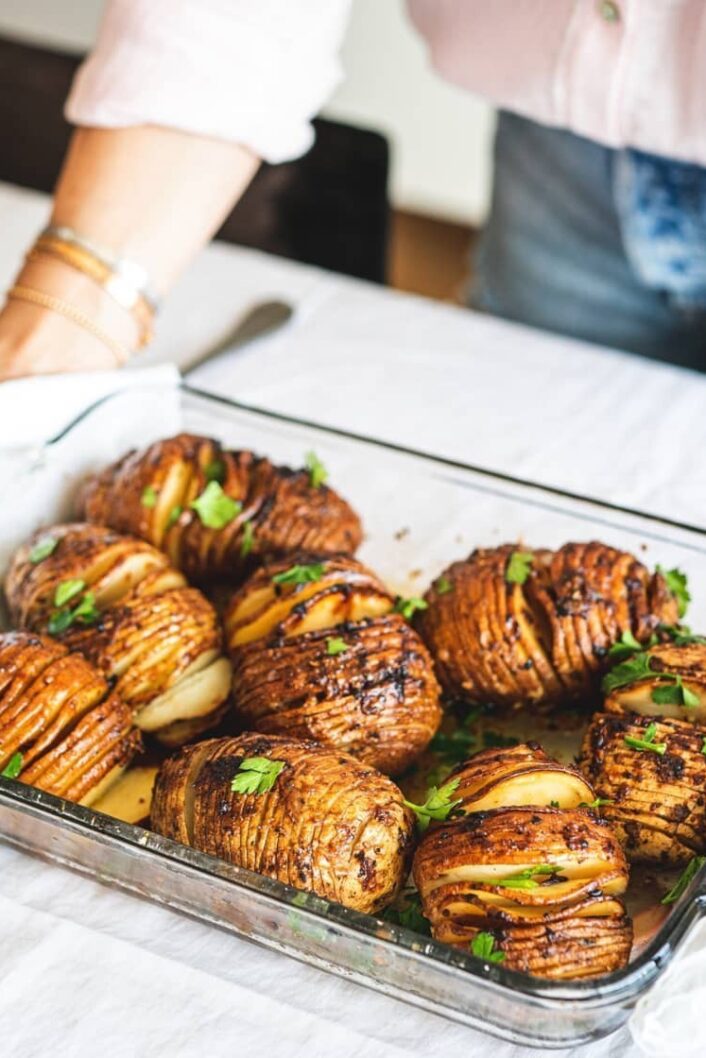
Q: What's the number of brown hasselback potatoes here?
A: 8